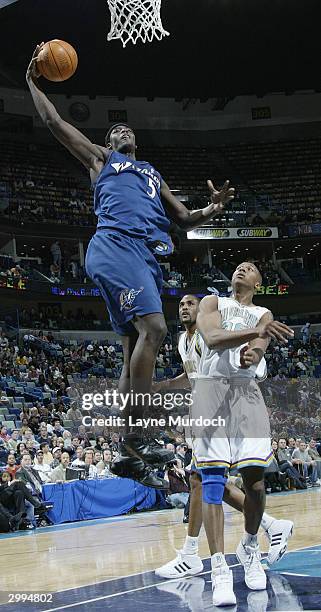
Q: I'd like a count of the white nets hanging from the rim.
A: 1